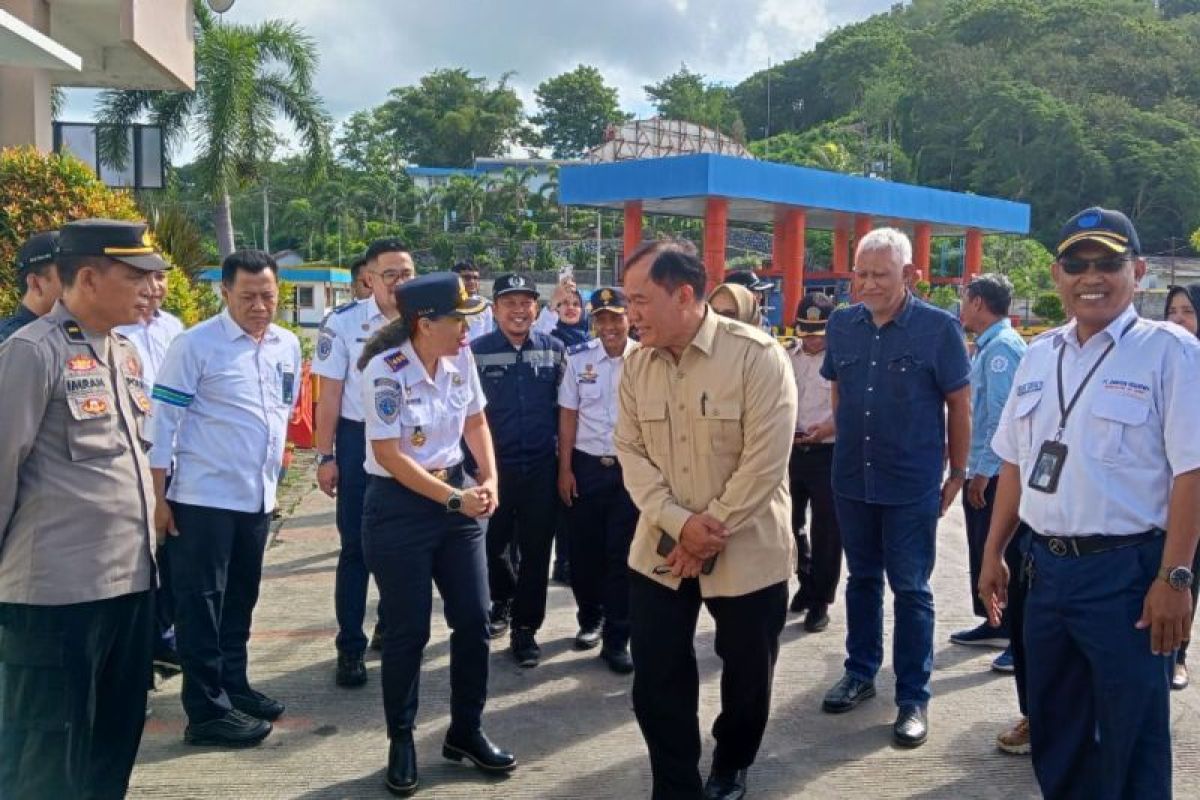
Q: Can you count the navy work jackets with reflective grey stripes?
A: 1